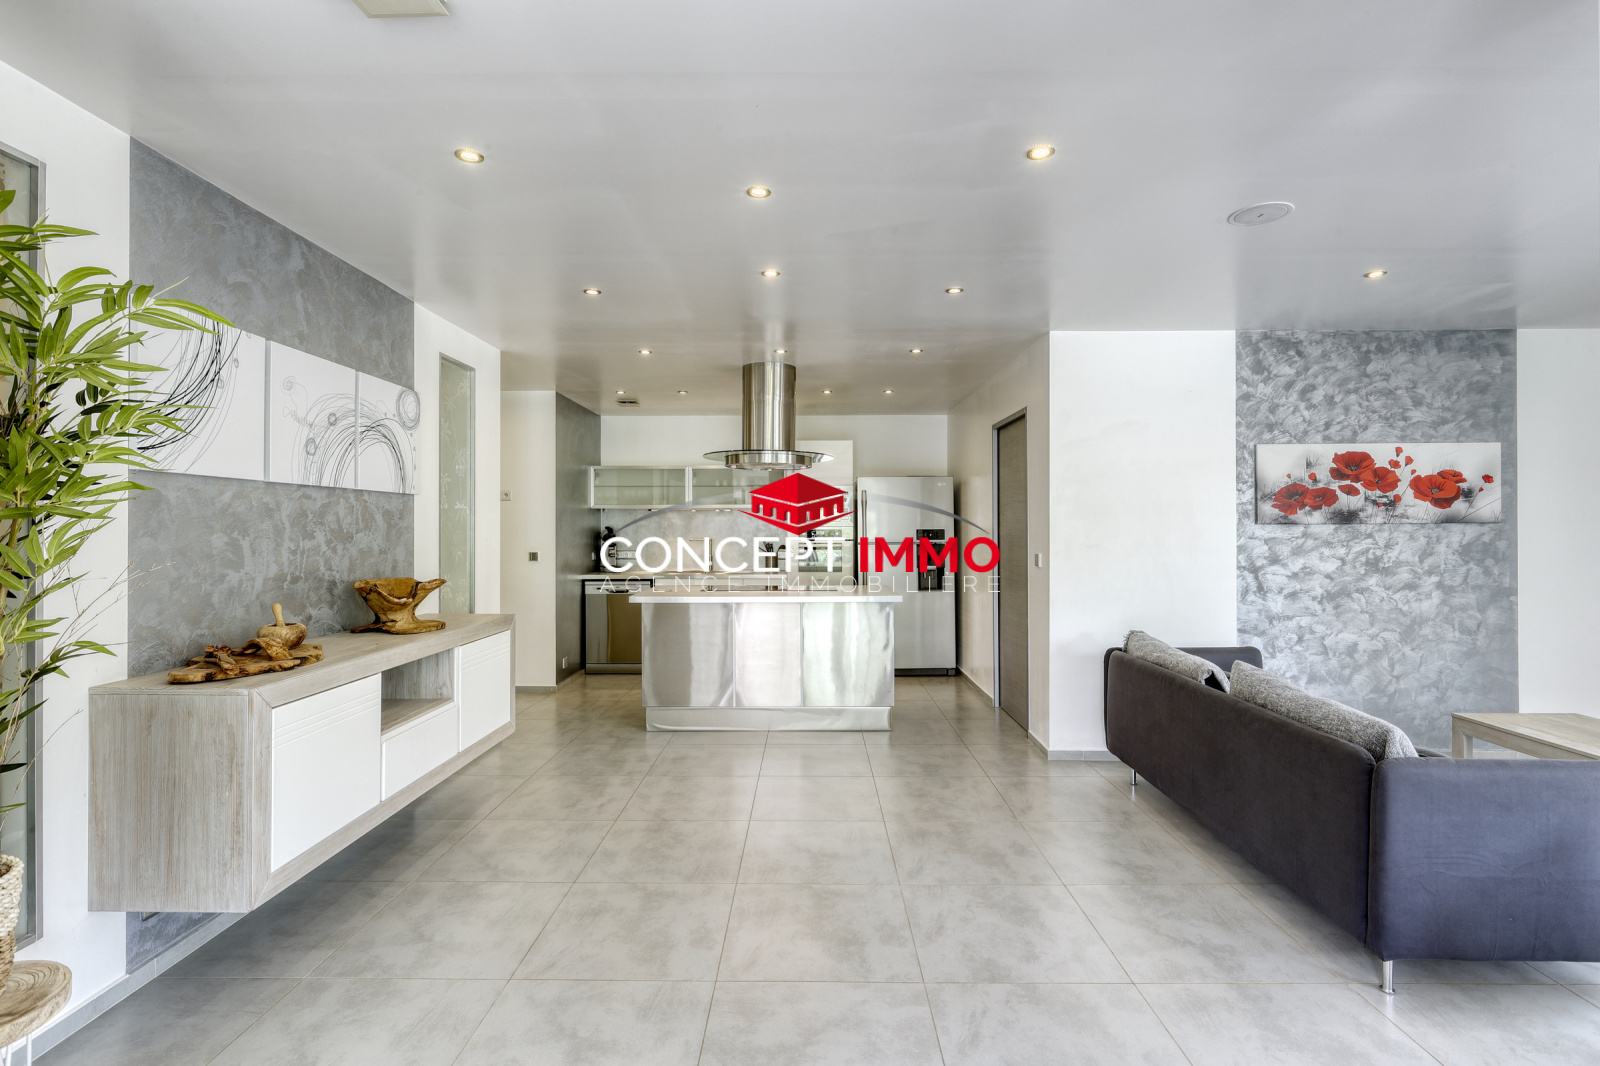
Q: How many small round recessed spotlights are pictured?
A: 14